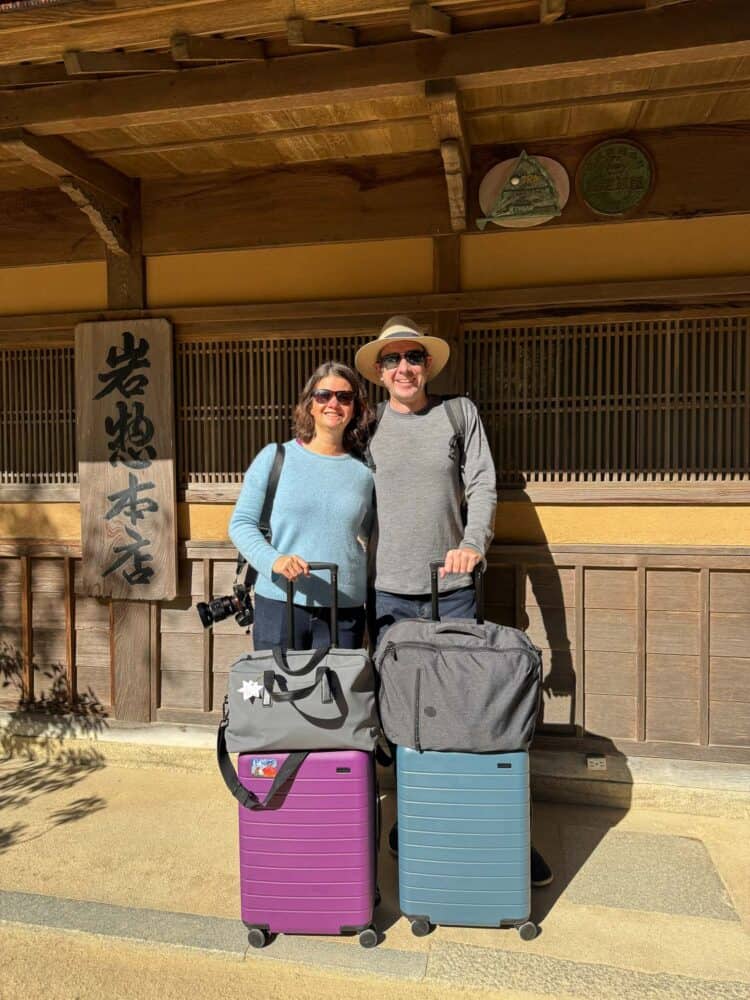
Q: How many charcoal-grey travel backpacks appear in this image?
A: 1